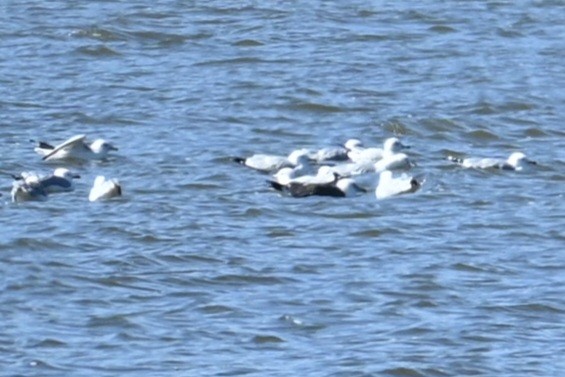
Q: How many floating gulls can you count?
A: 13